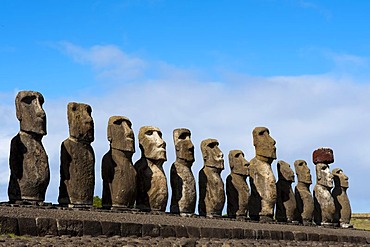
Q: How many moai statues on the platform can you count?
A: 12